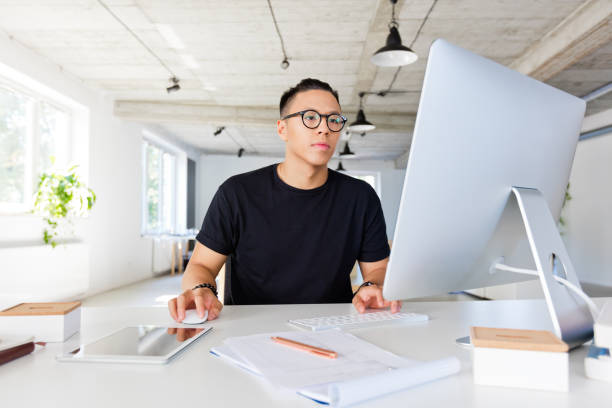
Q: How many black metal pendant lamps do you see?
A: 4